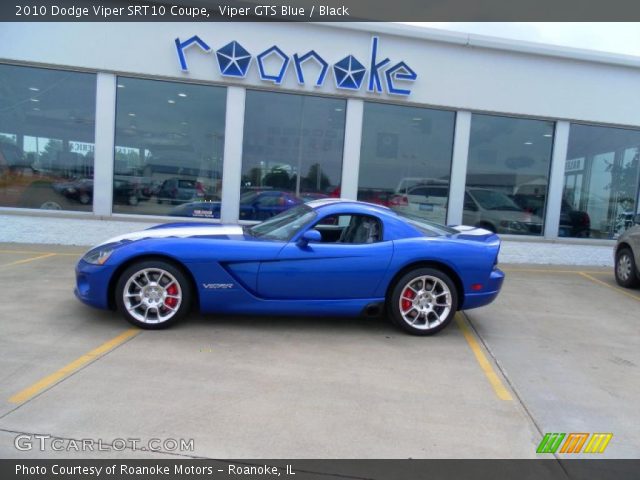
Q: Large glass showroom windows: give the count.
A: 6